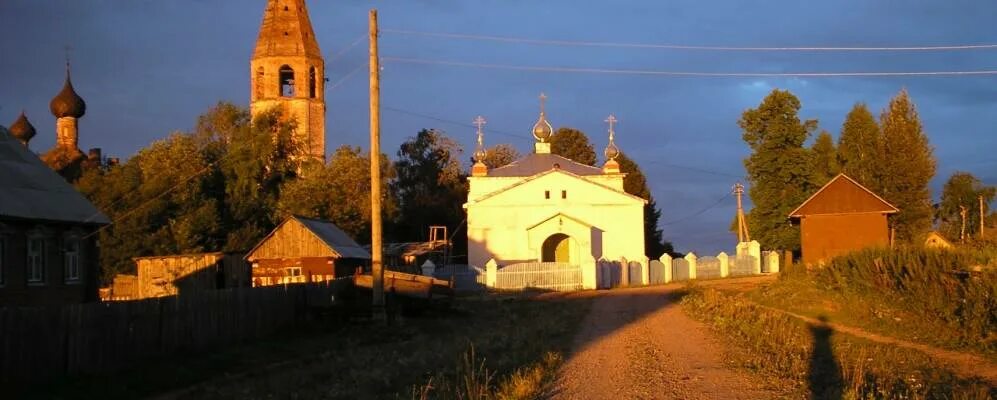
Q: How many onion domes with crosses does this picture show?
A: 4